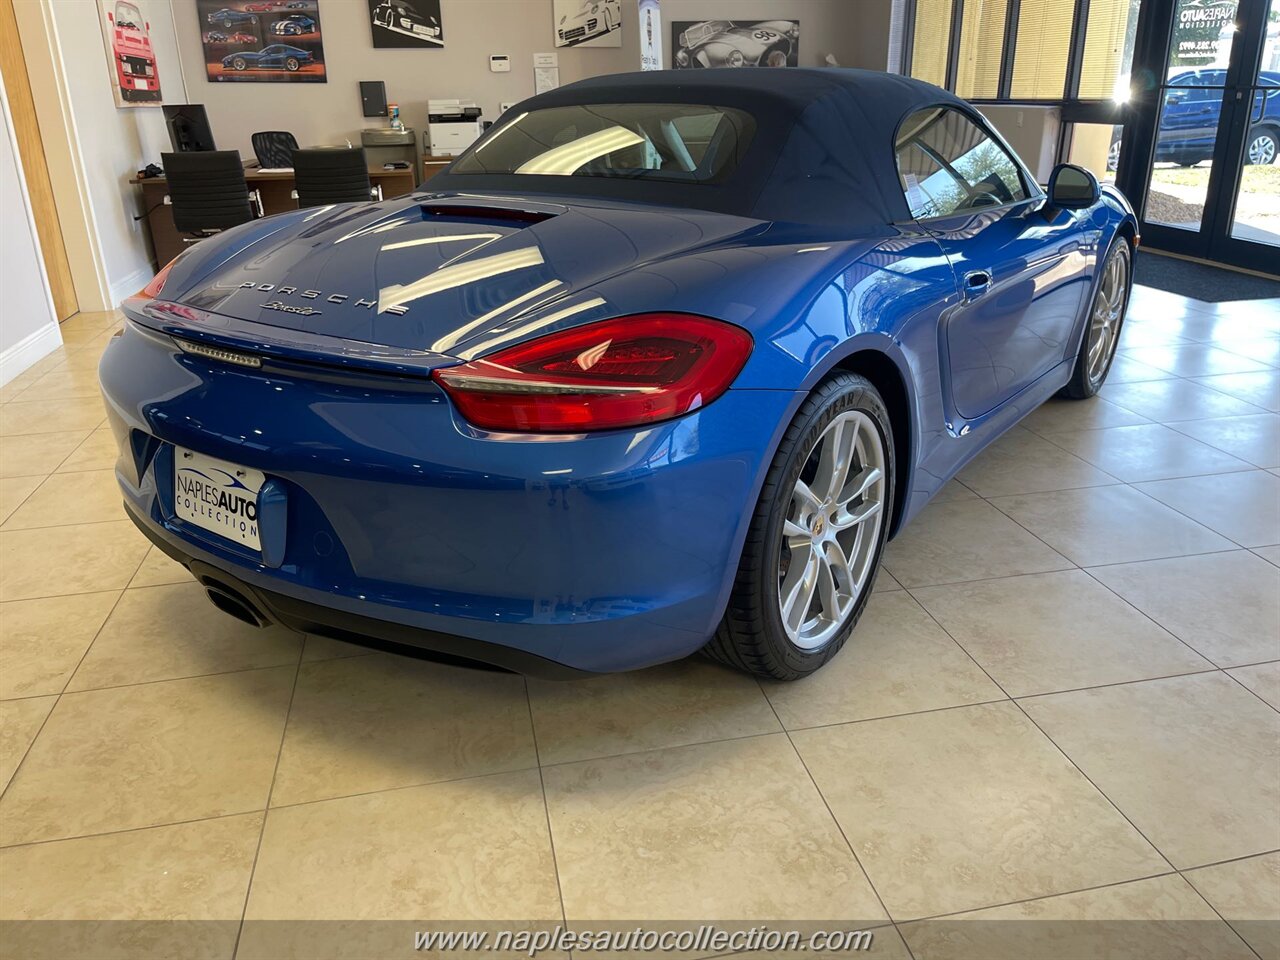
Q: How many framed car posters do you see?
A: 5